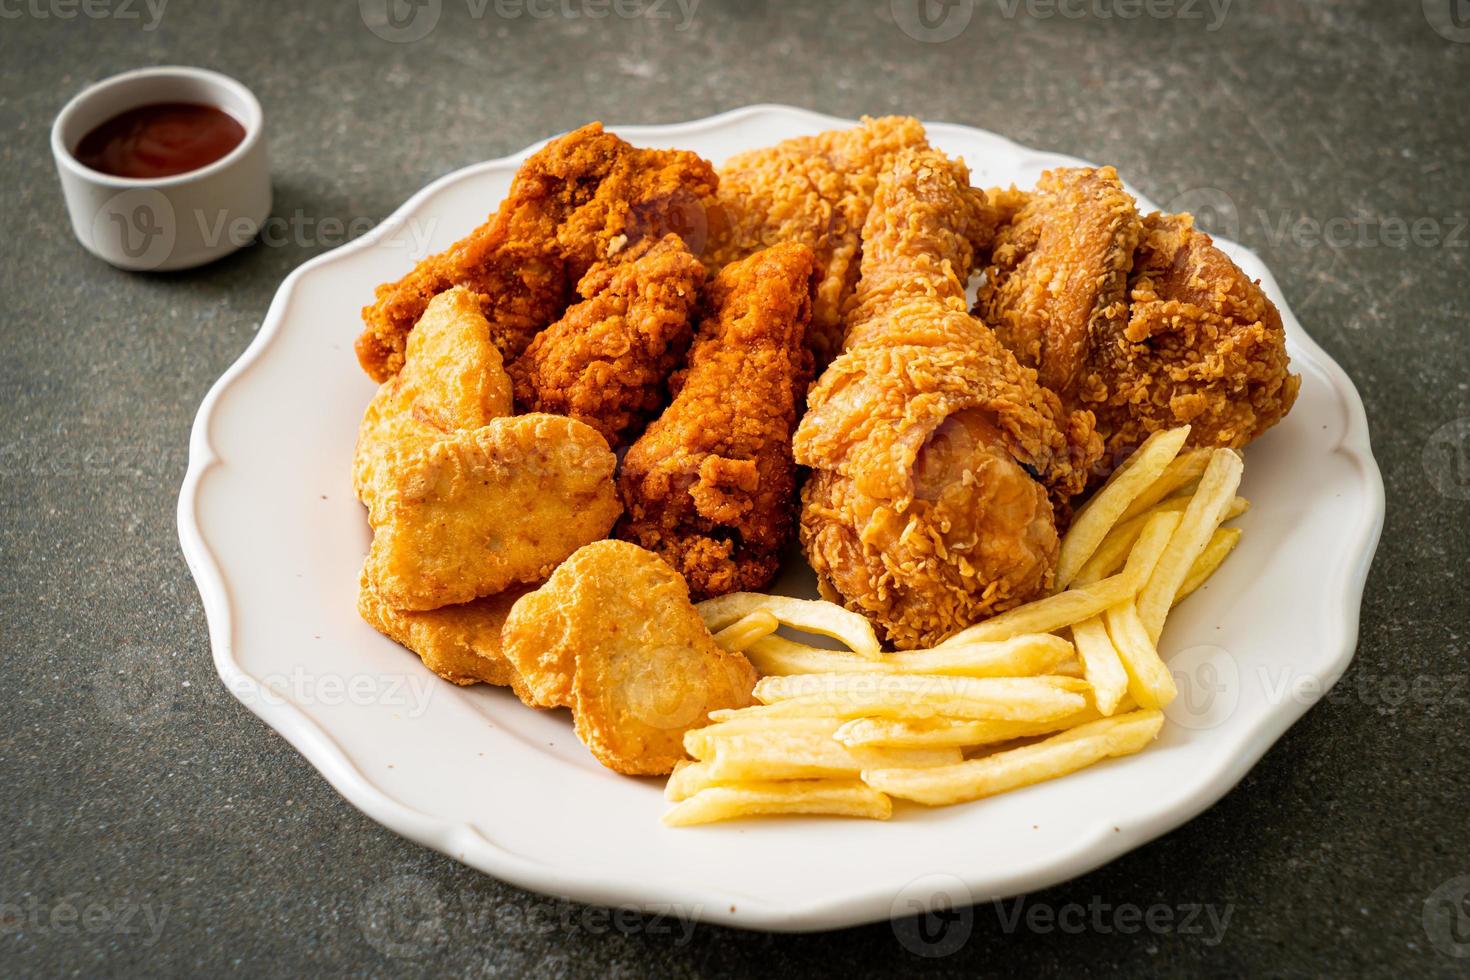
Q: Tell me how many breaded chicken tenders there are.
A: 3